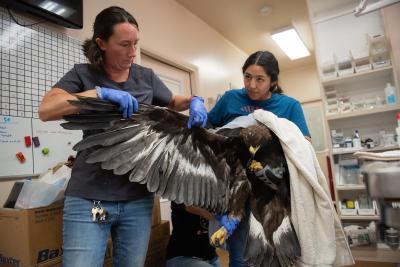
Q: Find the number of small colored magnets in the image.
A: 4